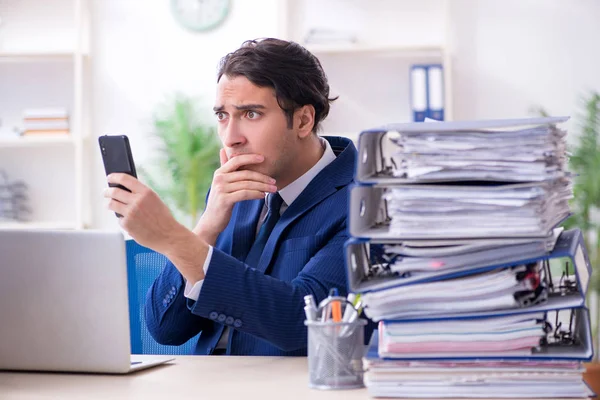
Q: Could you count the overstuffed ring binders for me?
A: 5